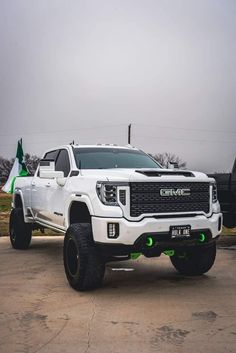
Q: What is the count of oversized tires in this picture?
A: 3